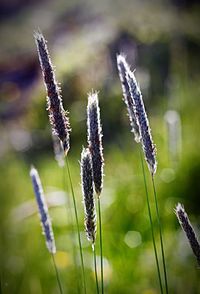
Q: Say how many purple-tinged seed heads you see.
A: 7